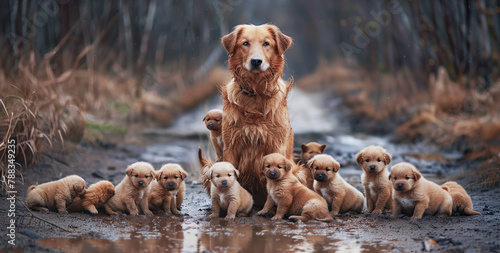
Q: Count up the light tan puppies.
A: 12